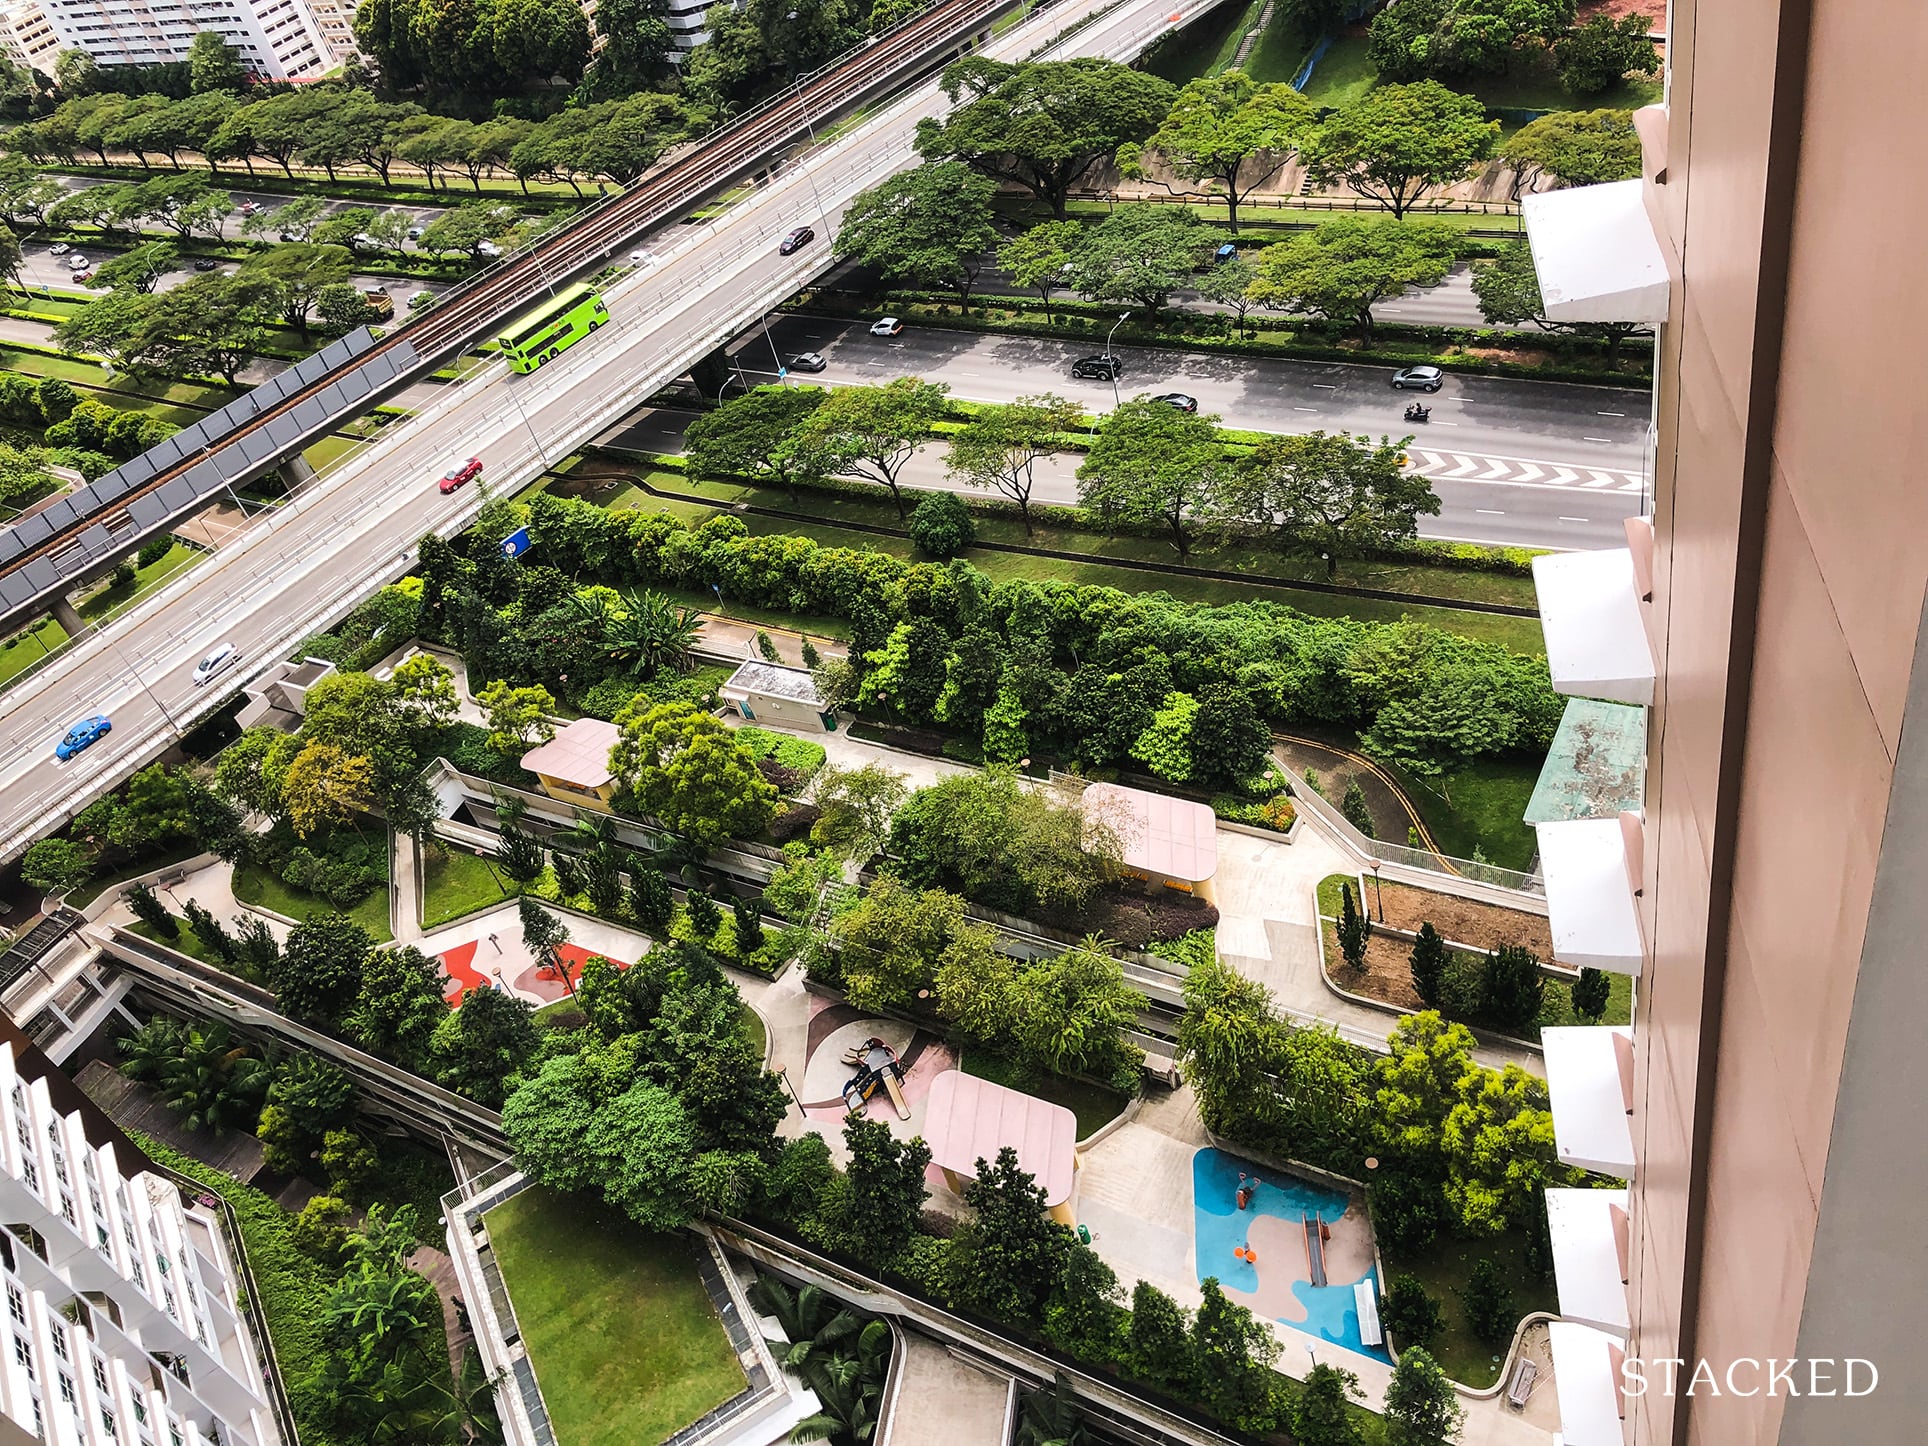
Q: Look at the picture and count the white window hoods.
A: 6